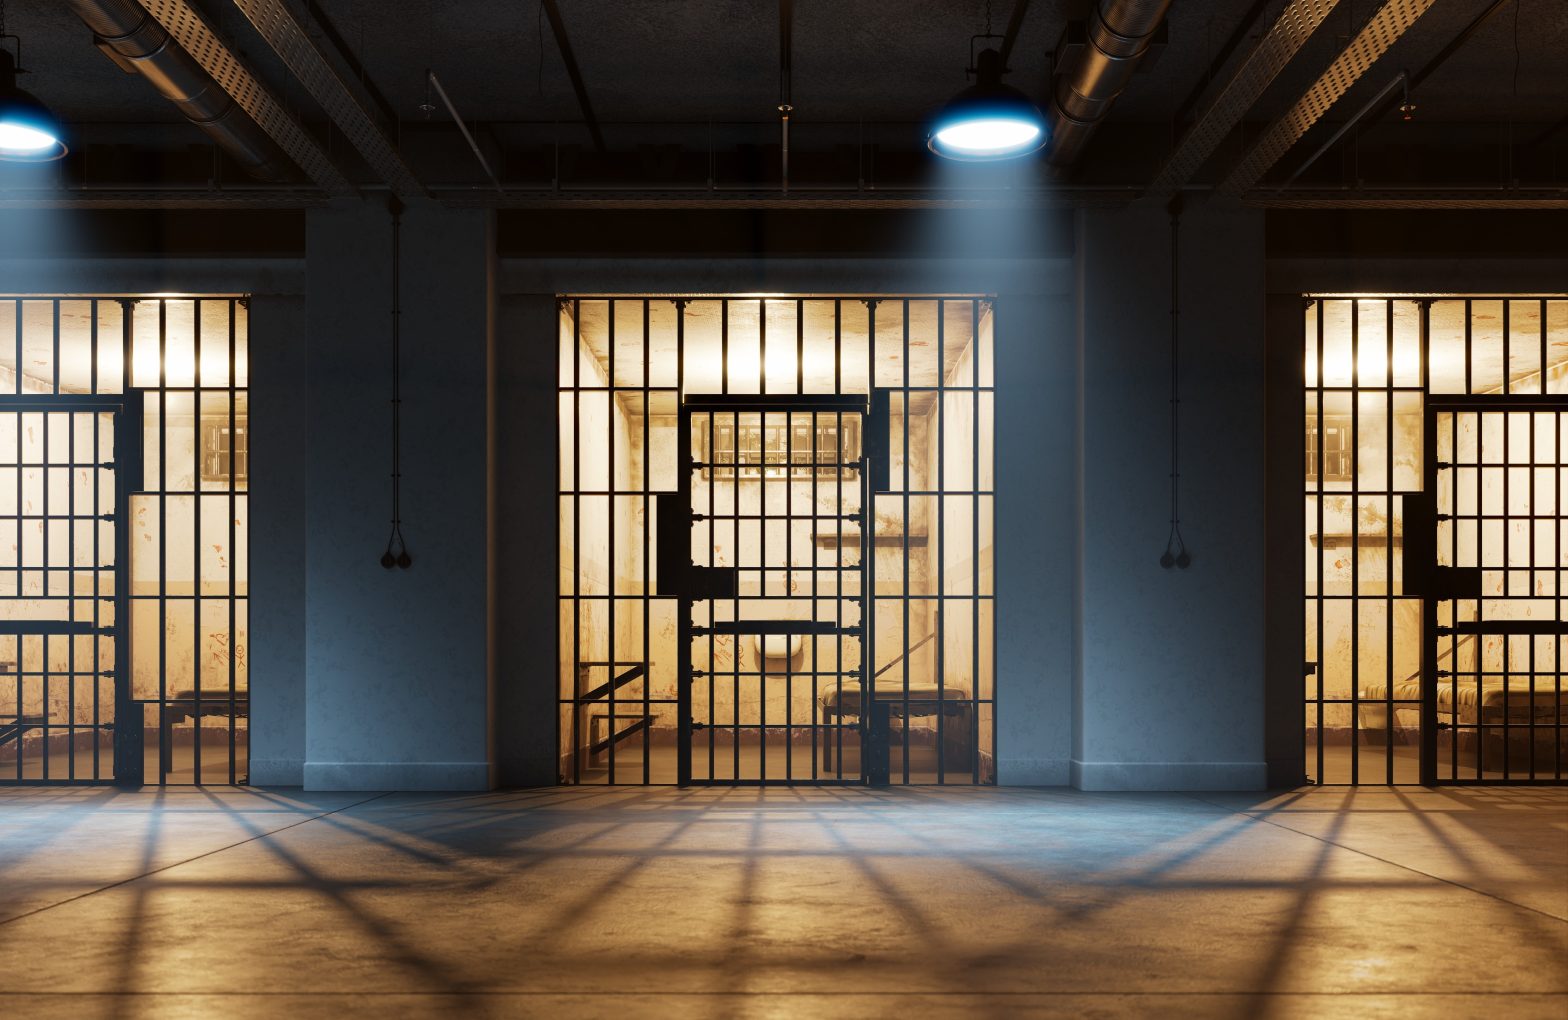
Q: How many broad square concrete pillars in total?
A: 2